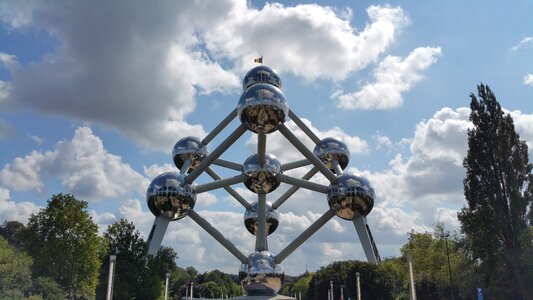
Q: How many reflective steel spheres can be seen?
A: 9